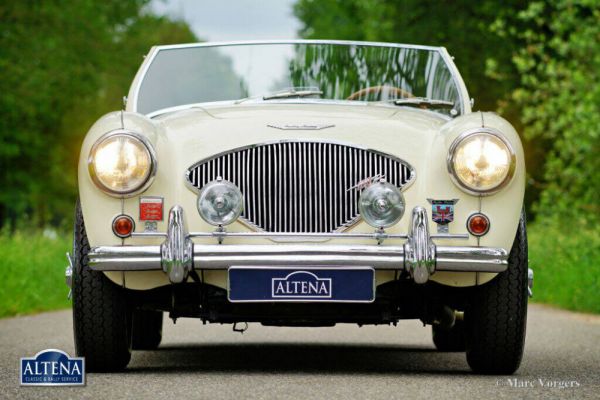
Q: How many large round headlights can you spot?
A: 2